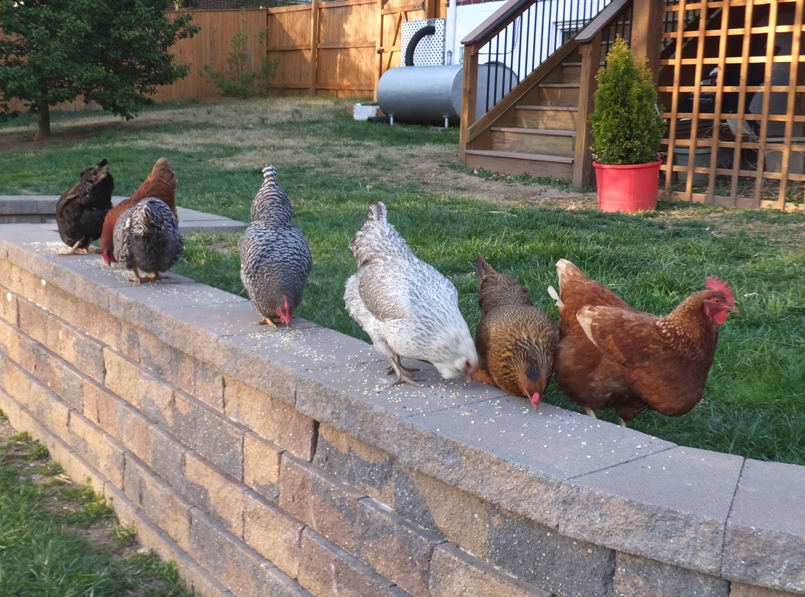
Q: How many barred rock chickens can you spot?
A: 2